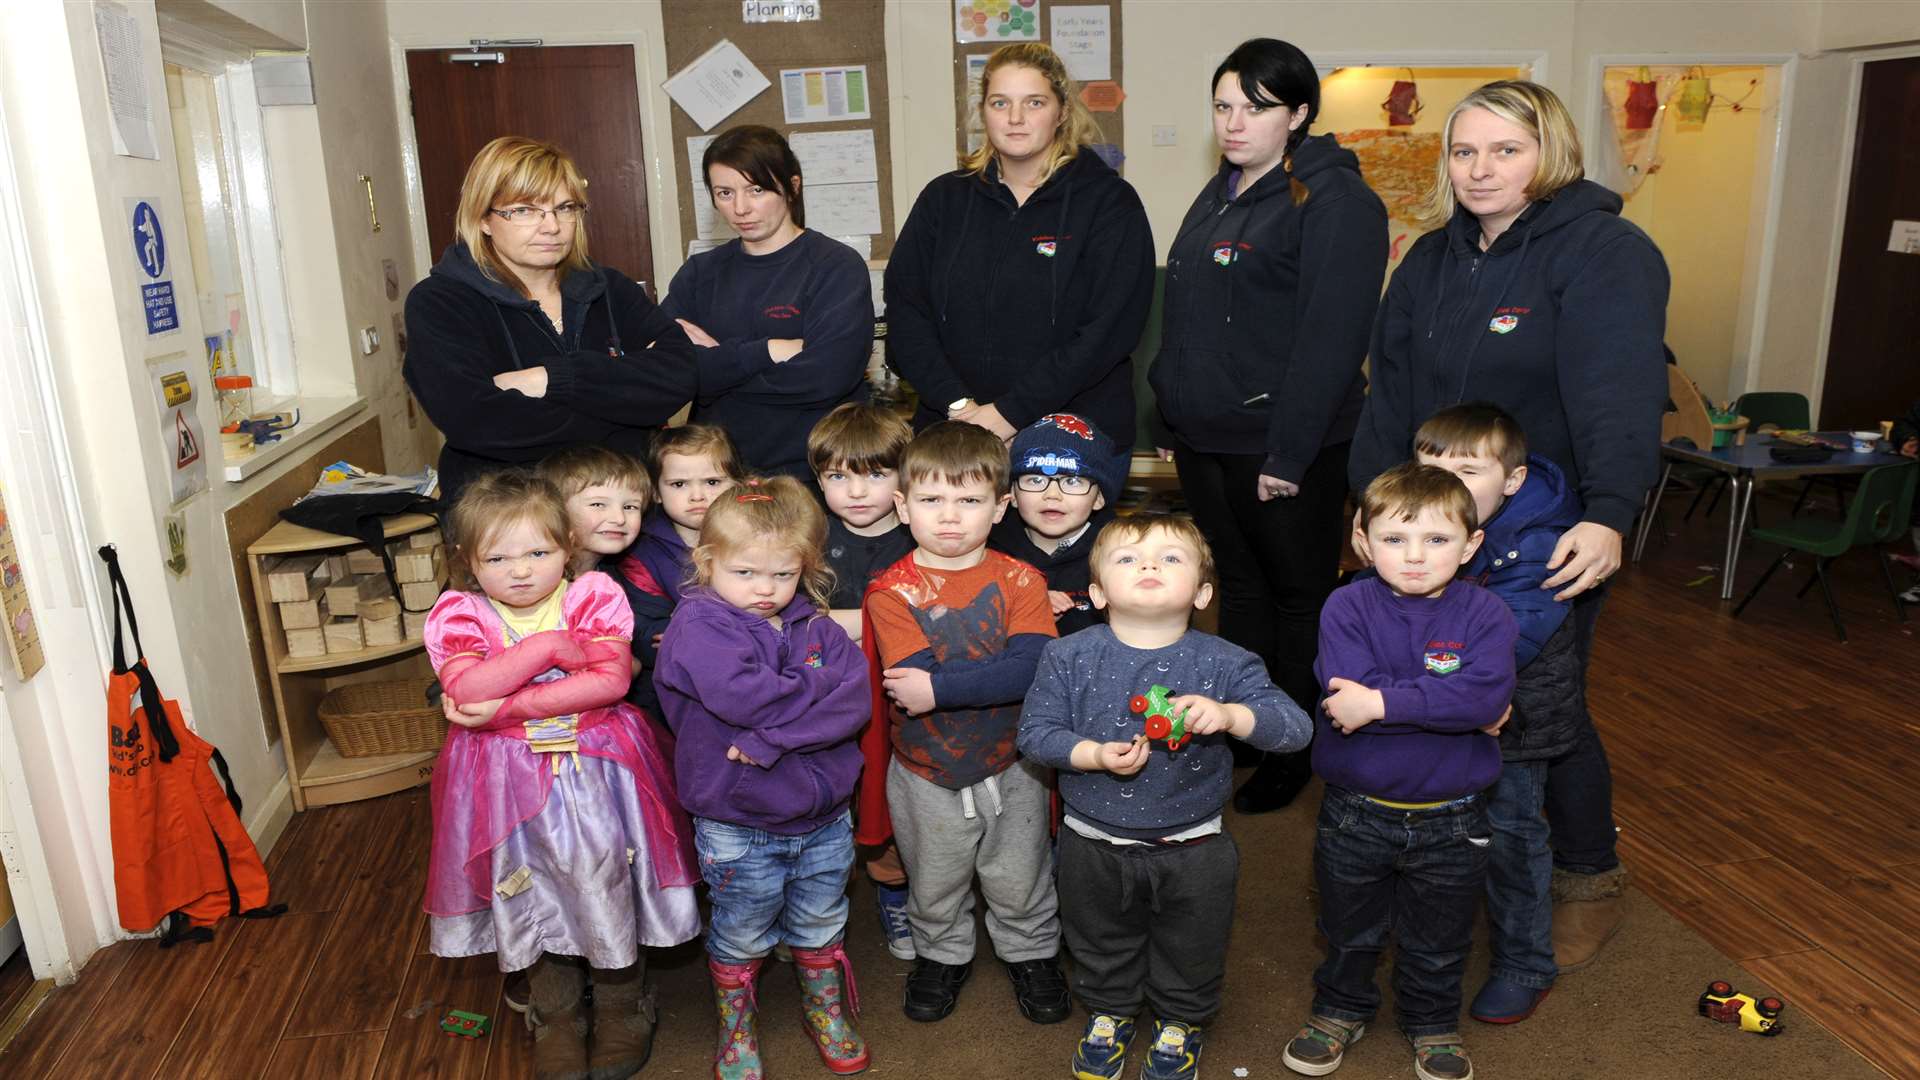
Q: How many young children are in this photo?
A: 10